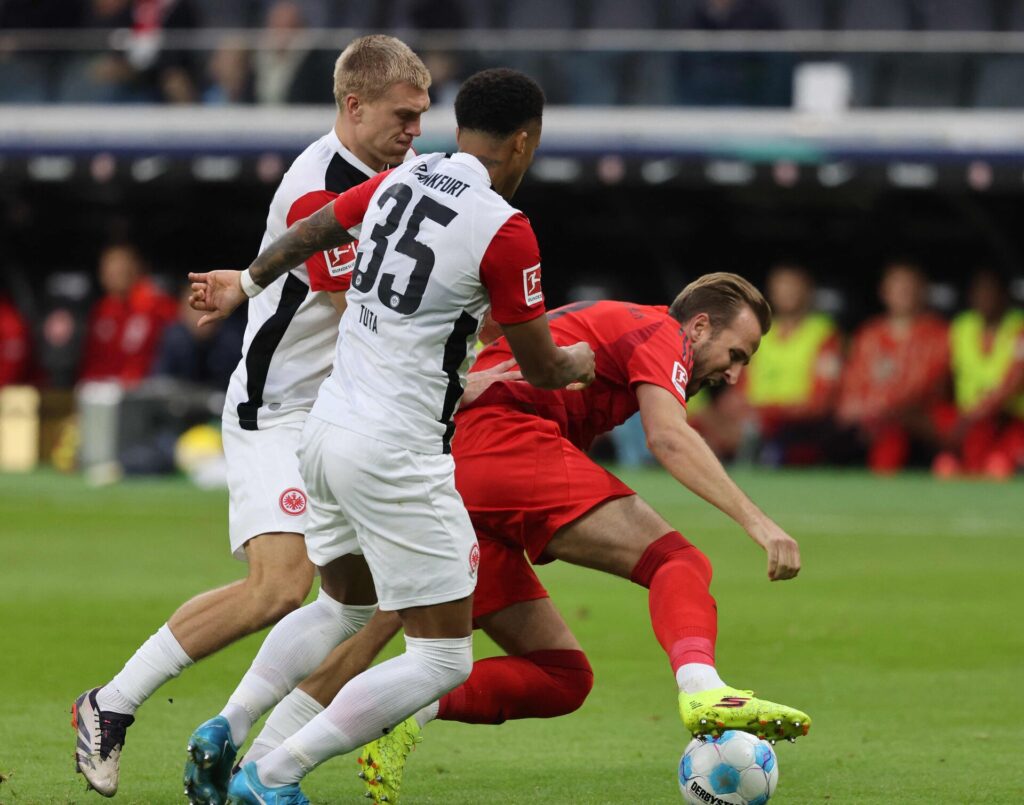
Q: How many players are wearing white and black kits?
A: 2